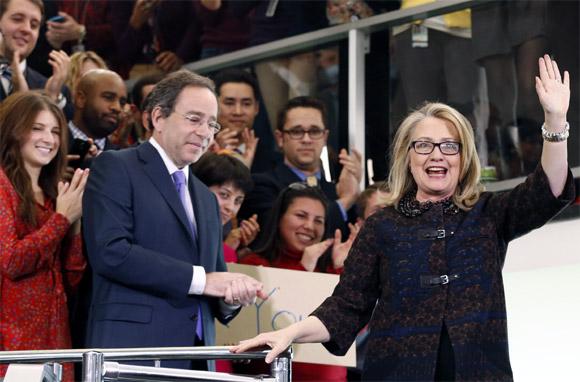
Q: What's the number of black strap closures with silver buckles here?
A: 2